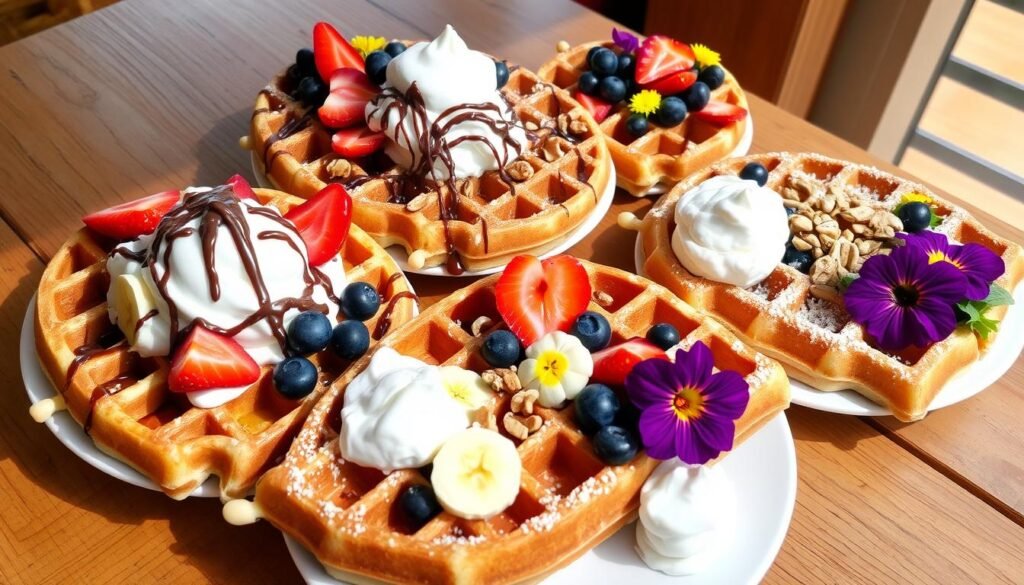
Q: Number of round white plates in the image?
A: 5